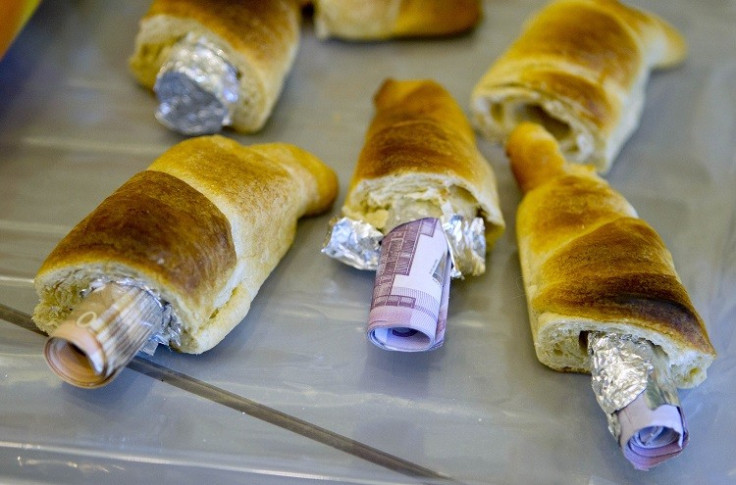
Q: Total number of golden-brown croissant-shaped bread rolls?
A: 6